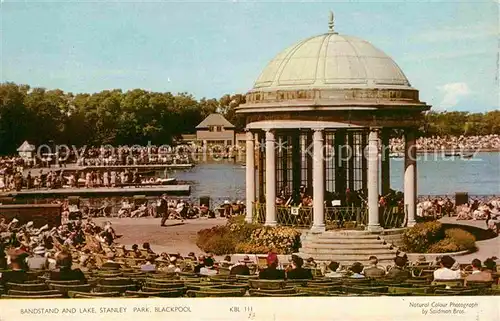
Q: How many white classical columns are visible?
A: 5